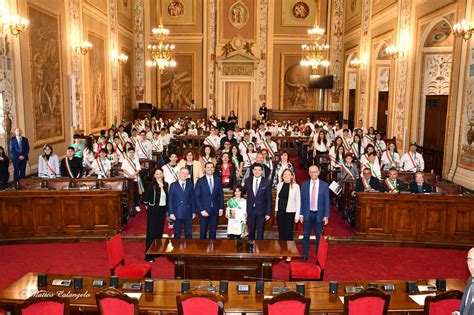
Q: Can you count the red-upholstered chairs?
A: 8